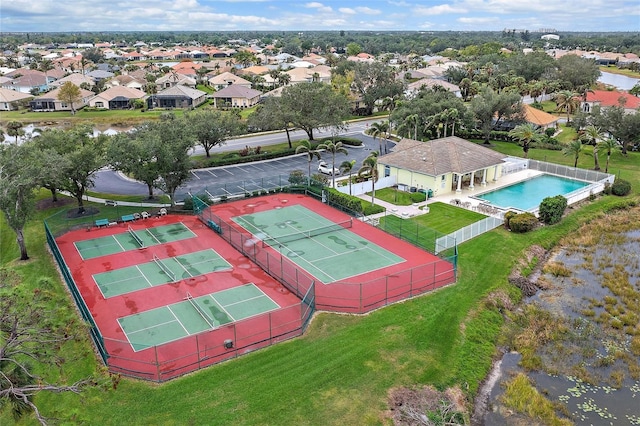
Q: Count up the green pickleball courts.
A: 3